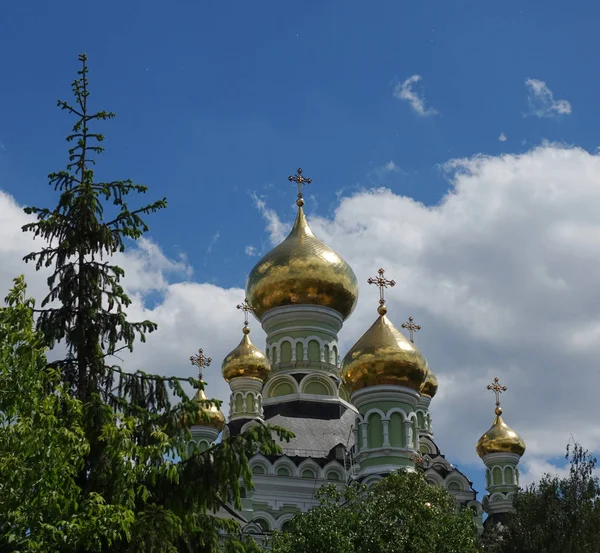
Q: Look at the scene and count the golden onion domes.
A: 6